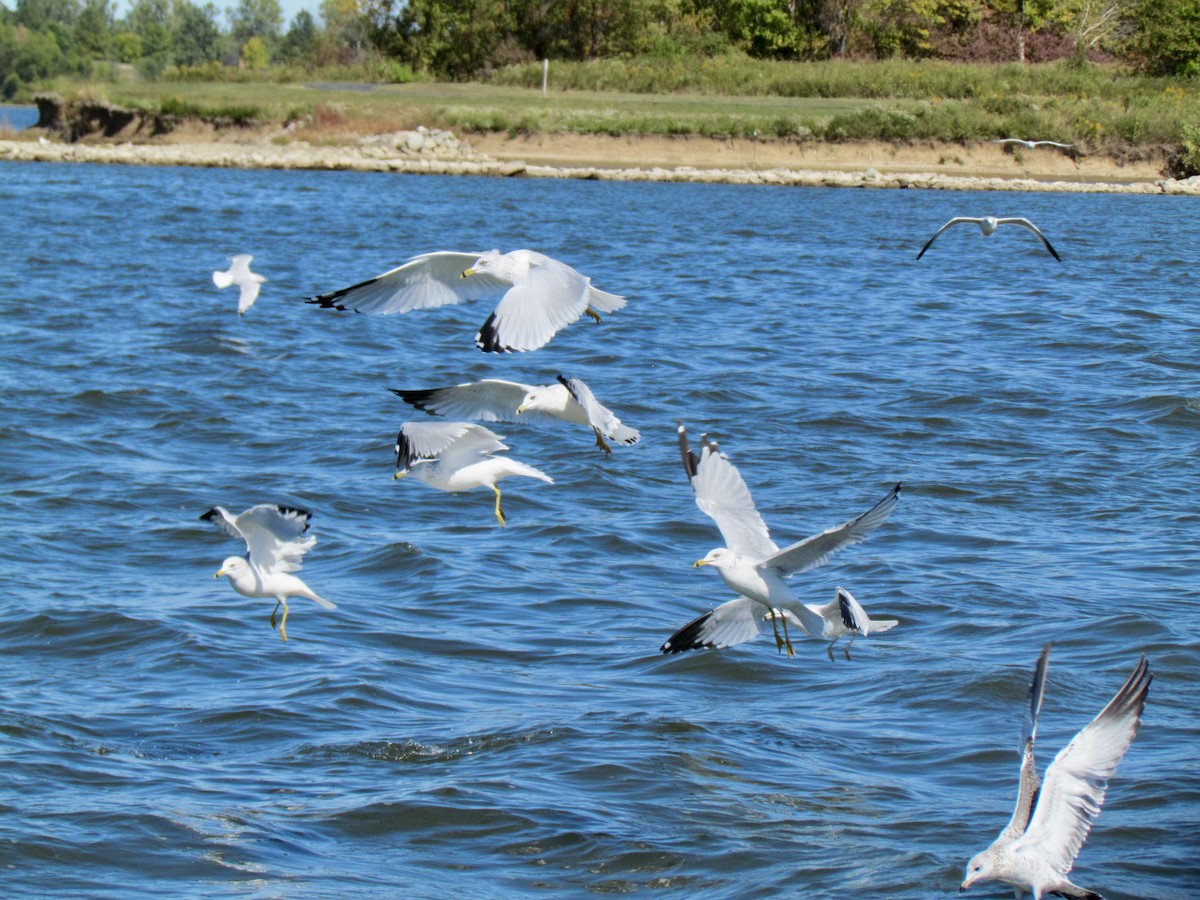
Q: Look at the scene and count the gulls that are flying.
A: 10